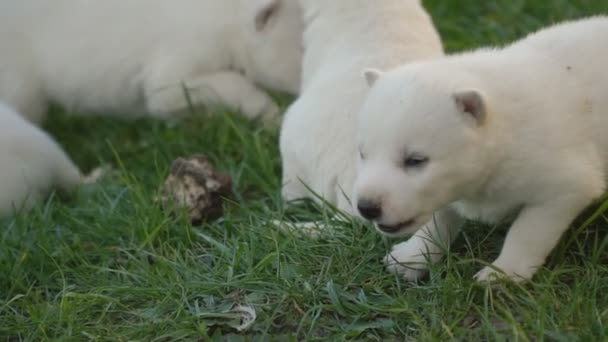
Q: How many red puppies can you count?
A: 0